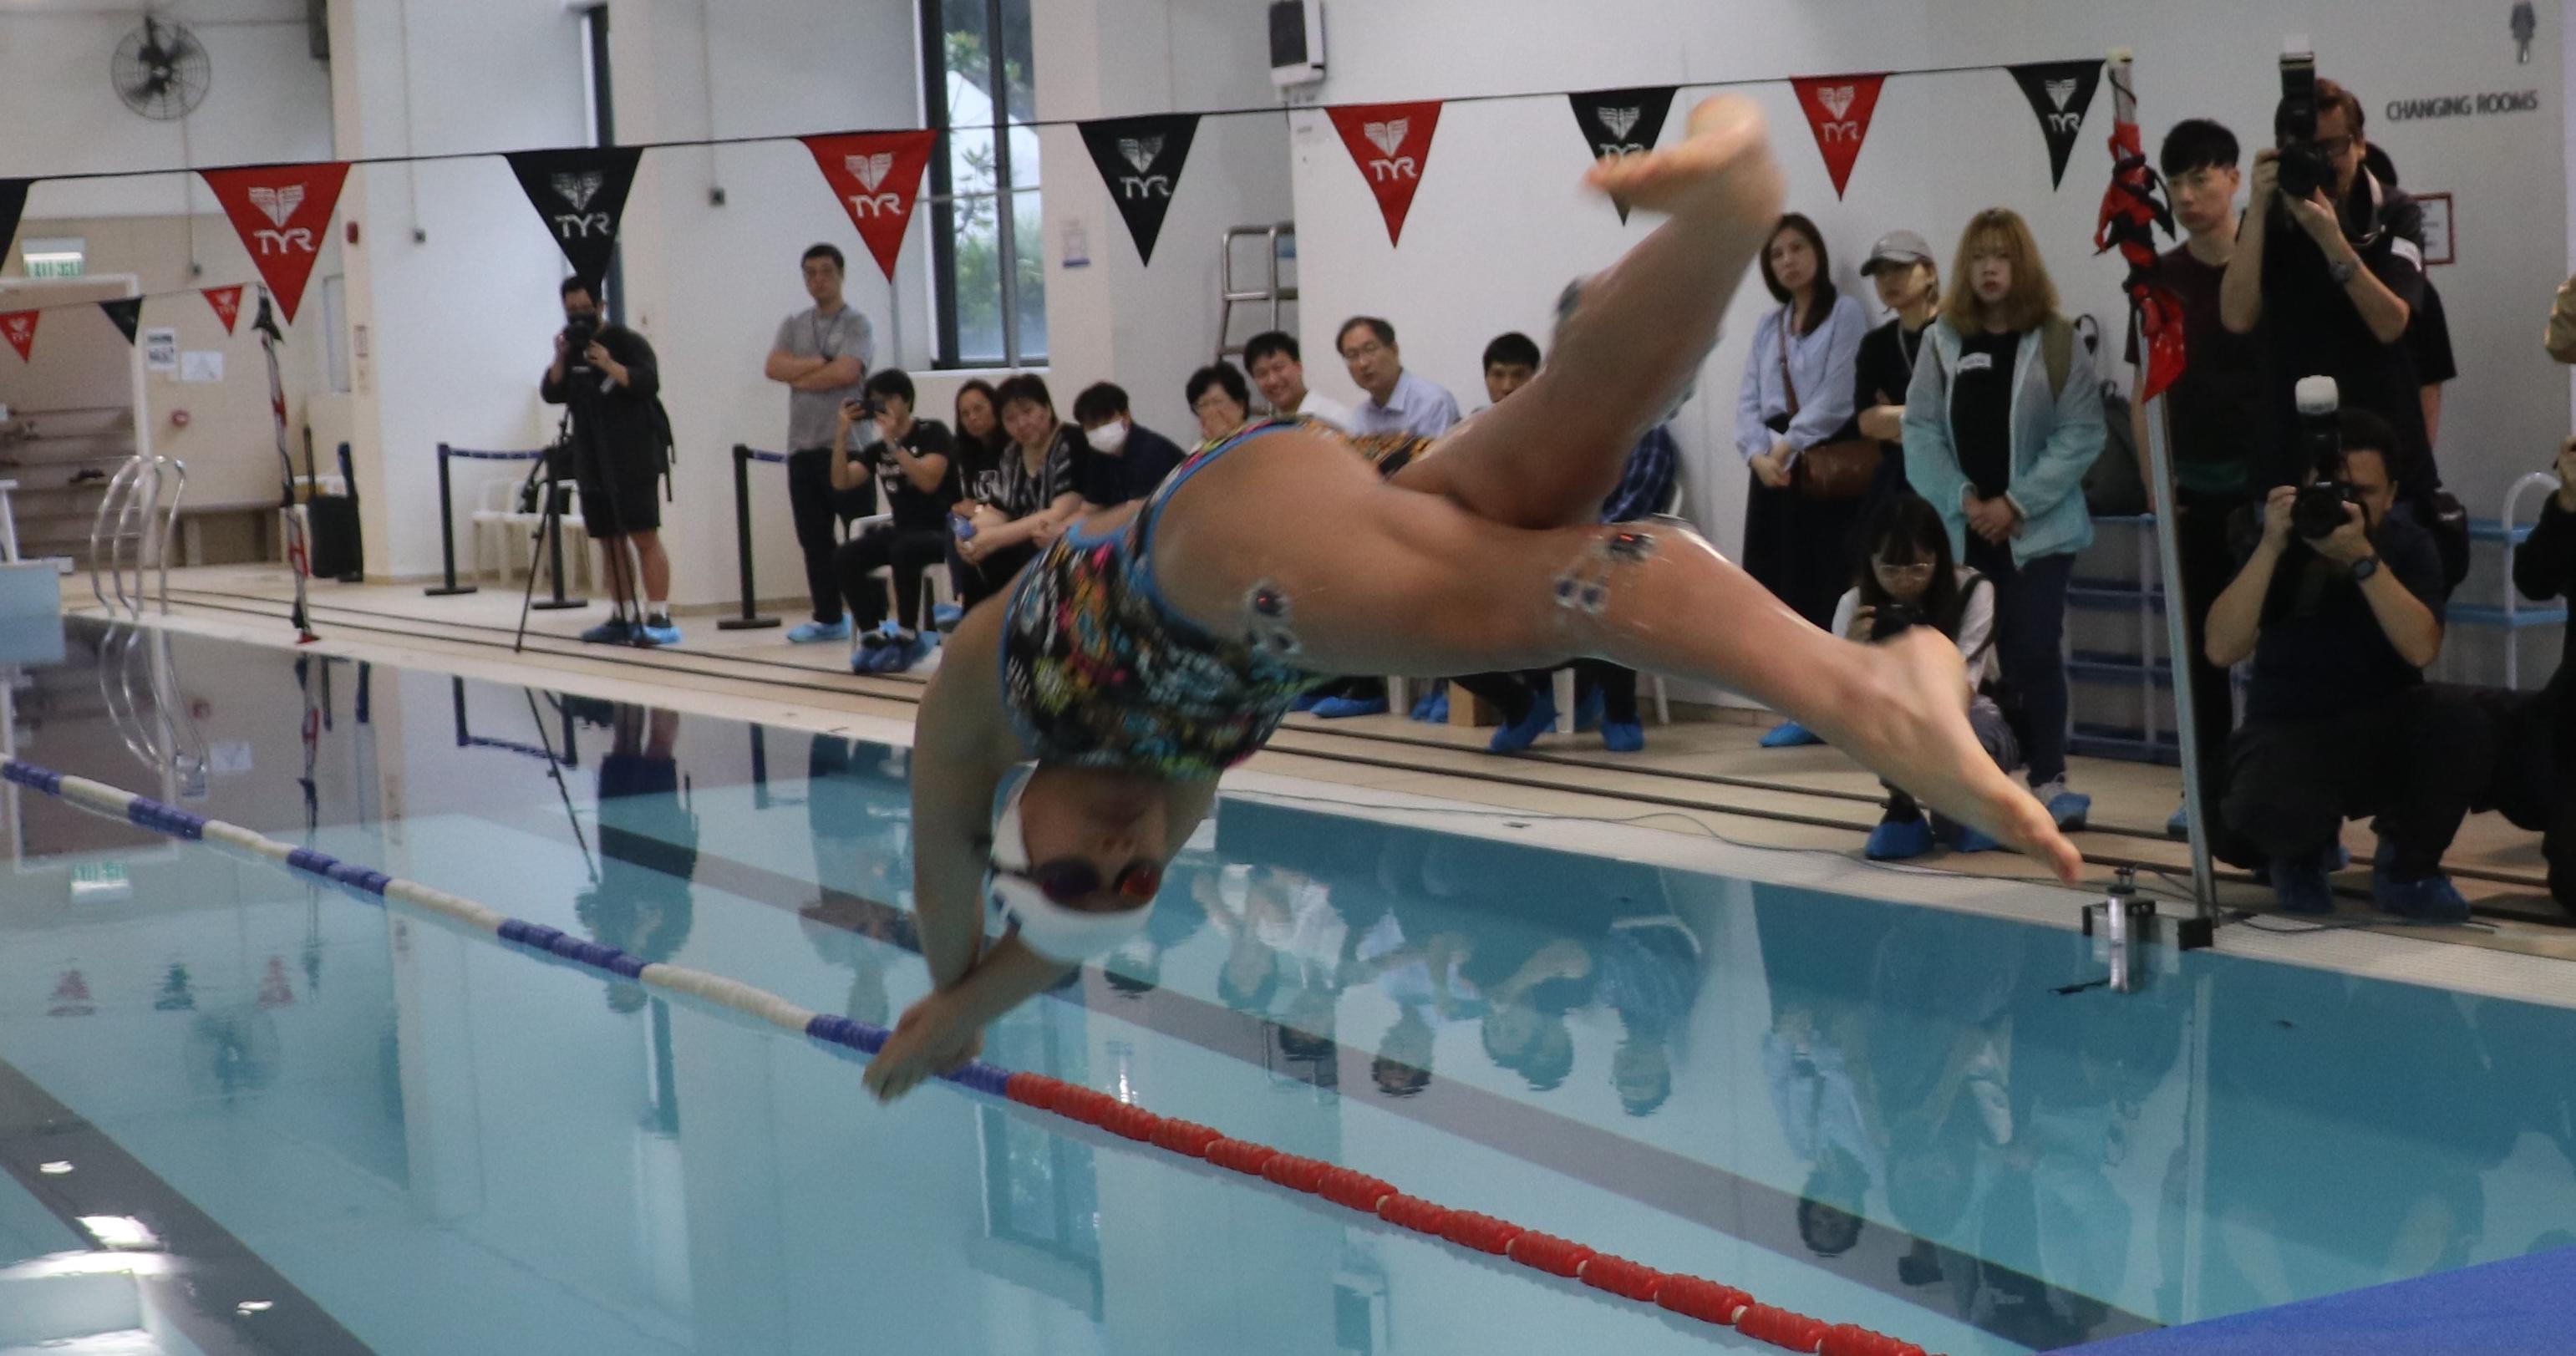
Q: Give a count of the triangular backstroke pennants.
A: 12